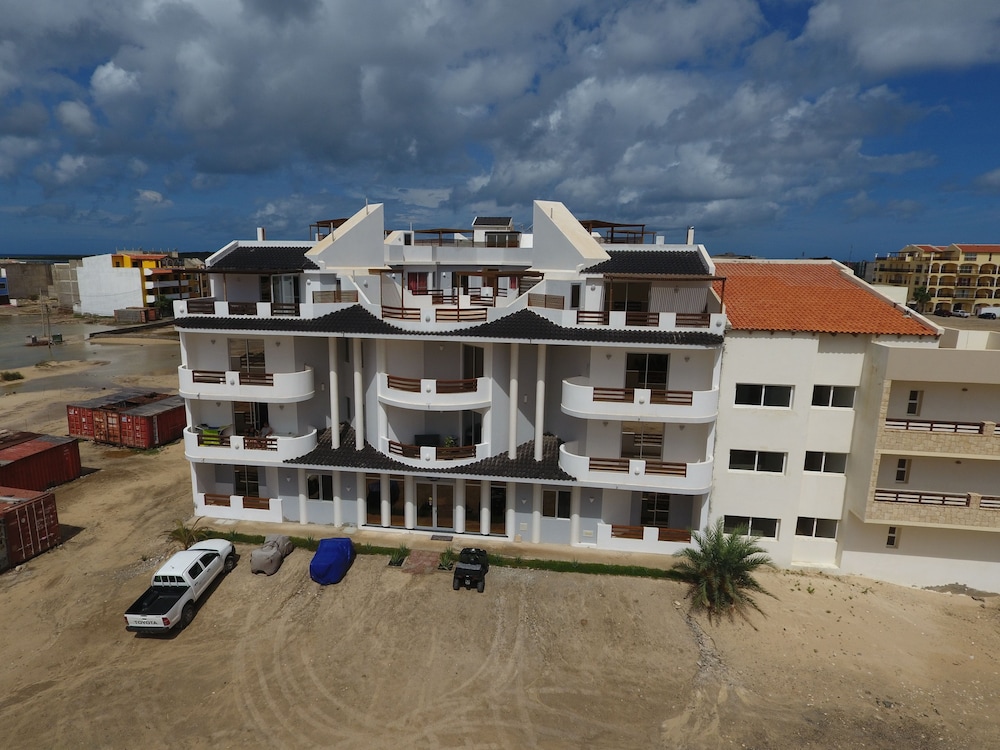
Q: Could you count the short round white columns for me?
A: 10